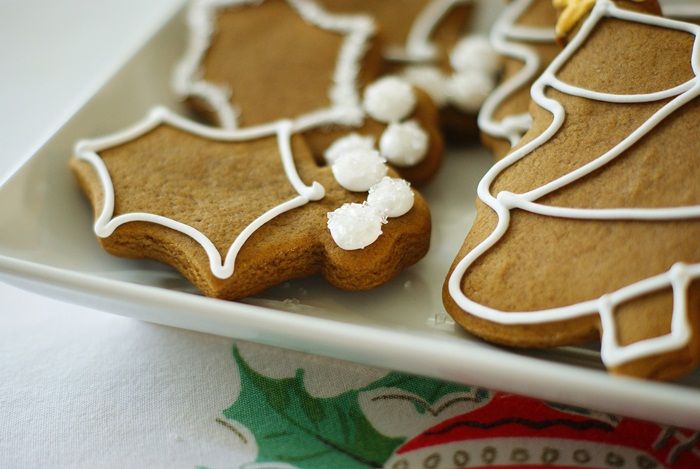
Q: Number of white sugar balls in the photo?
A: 9